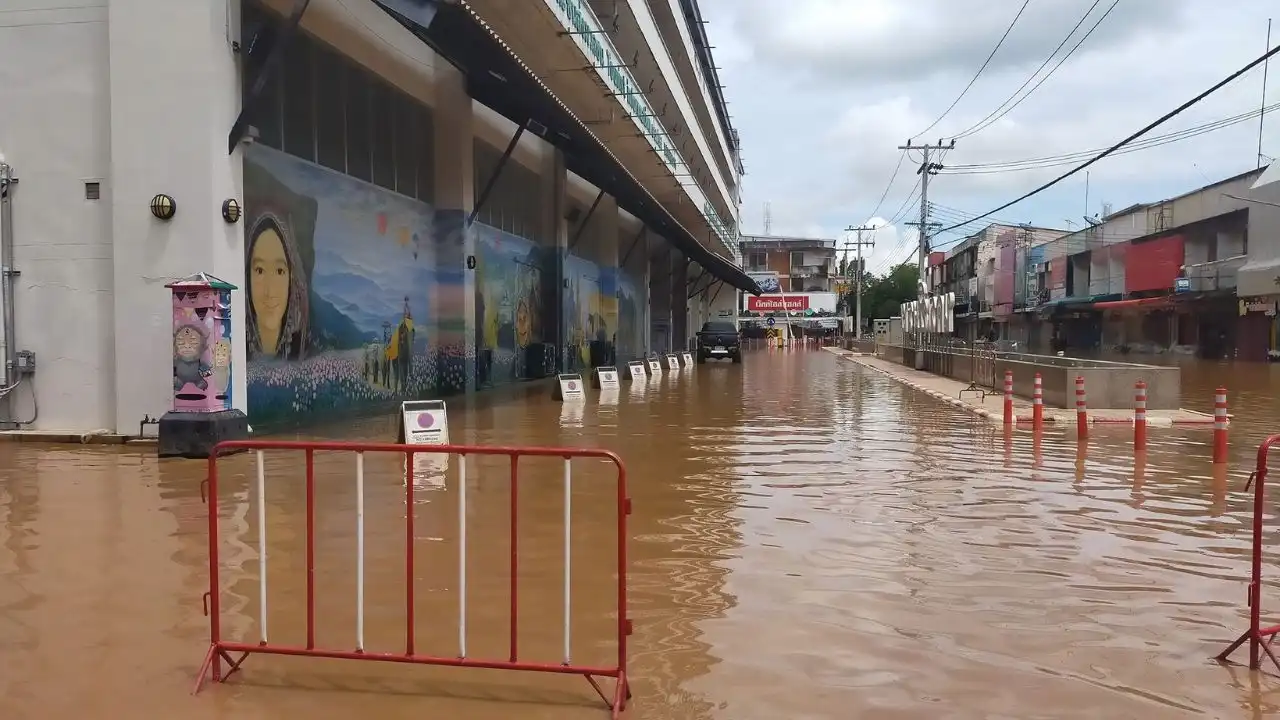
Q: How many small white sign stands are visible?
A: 7